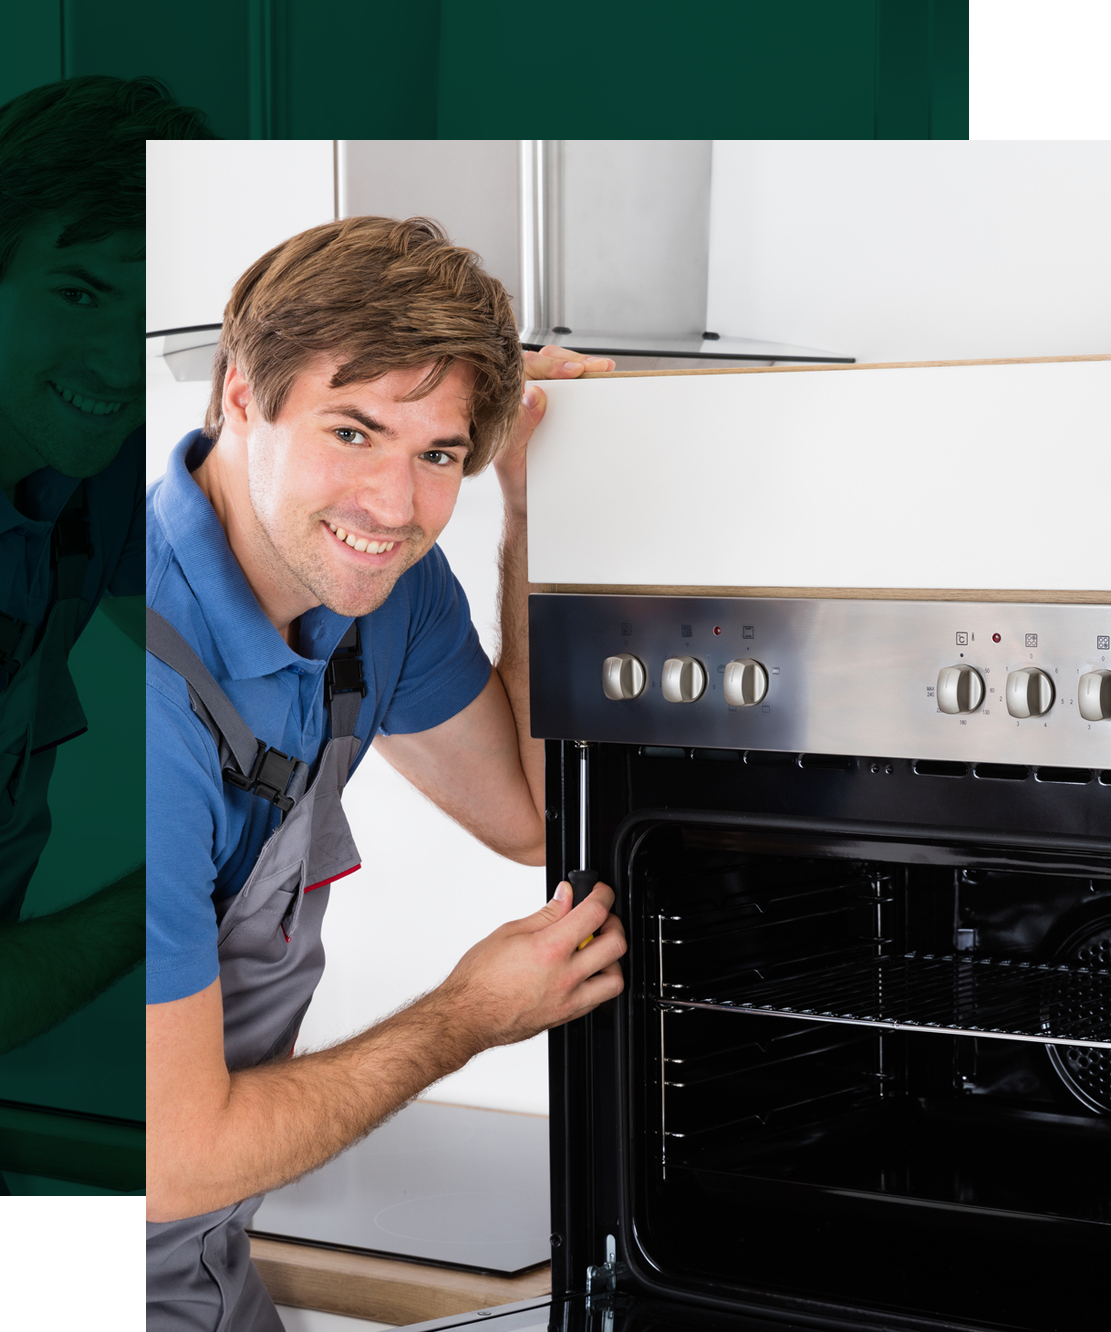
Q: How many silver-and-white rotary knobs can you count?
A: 6